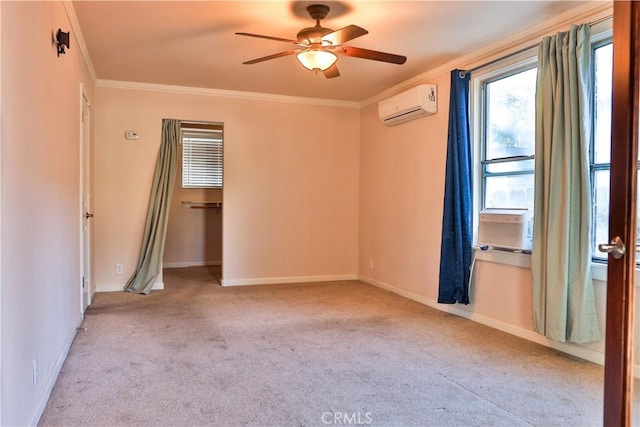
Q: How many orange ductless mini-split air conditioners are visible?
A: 0